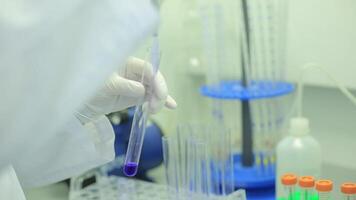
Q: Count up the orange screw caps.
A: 4